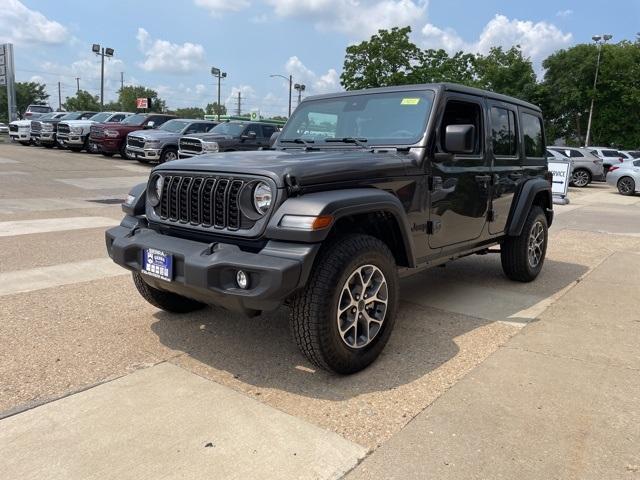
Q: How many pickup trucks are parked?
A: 6